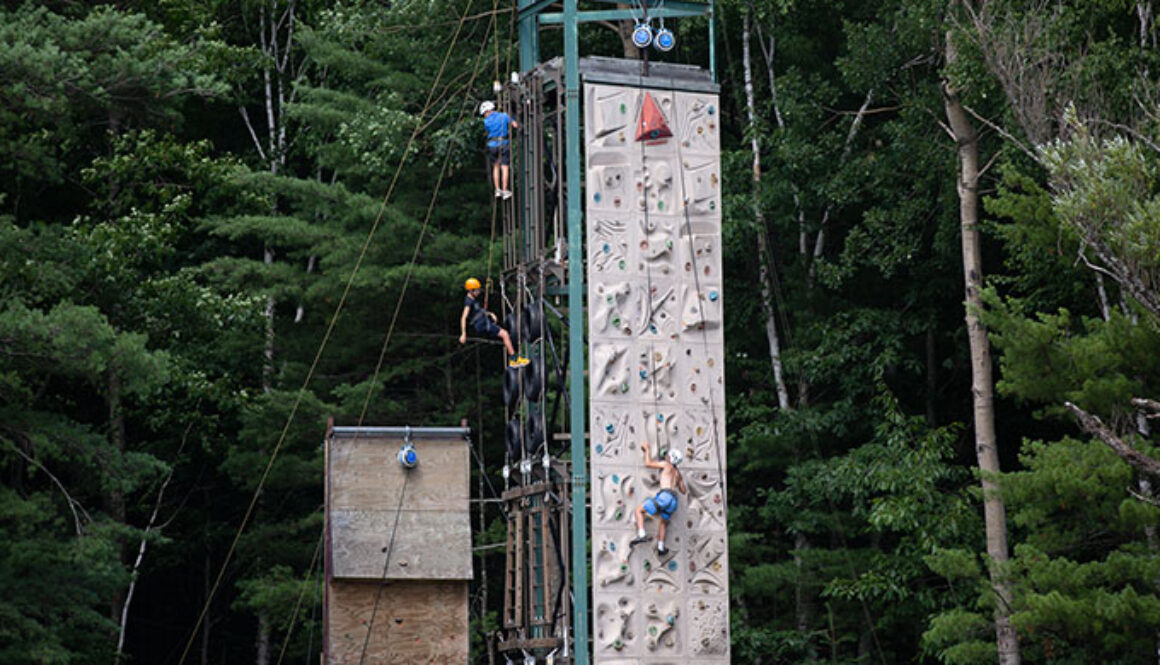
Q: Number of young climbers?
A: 3